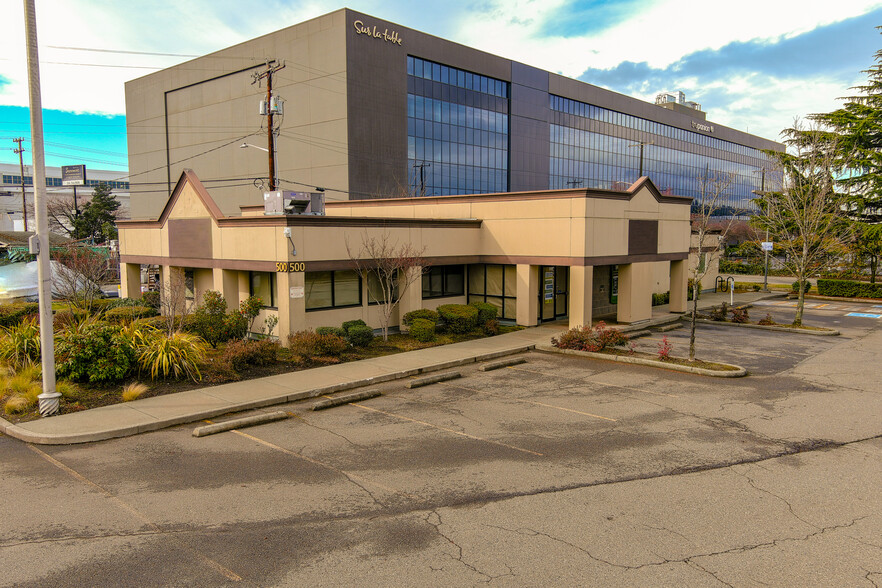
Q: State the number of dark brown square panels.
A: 2